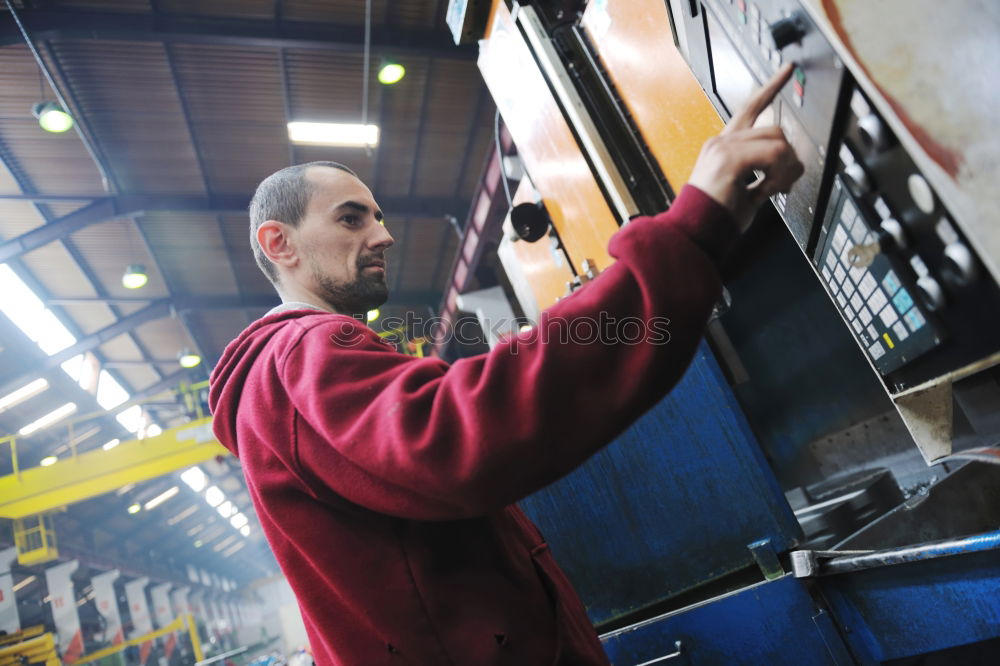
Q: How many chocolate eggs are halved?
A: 0